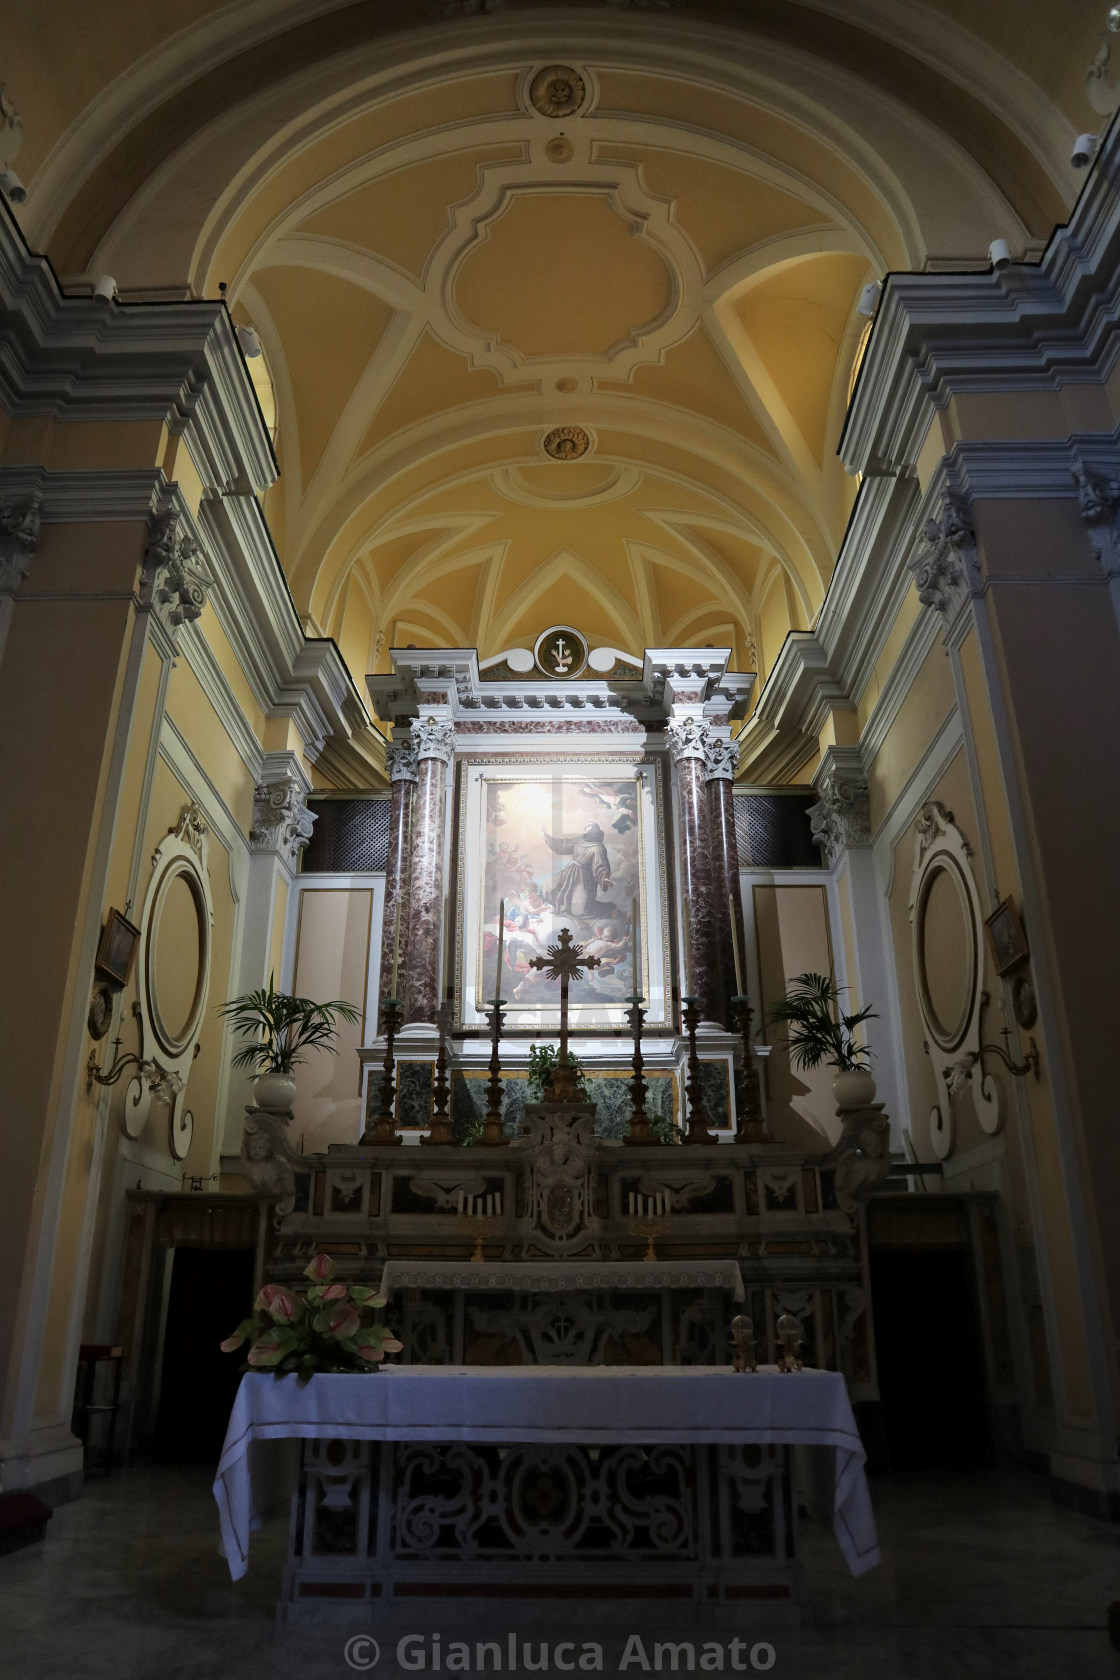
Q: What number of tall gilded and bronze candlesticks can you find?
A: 6